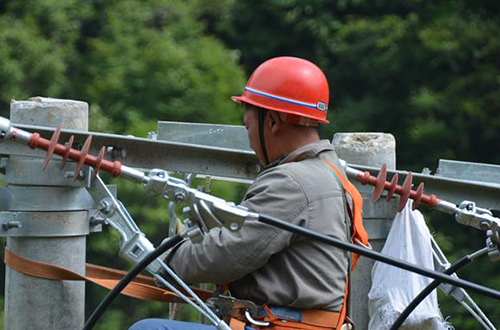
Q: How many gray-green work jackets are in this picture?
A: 1